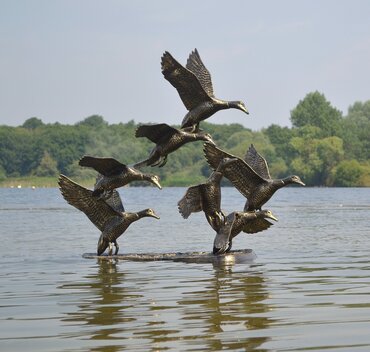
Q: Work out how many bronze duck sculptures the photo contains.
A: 7